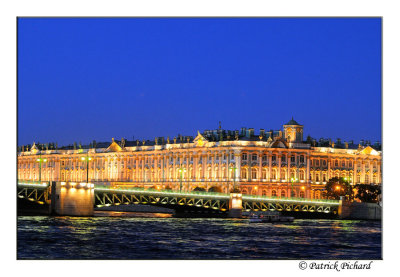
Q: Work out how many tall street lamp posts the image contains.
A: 6